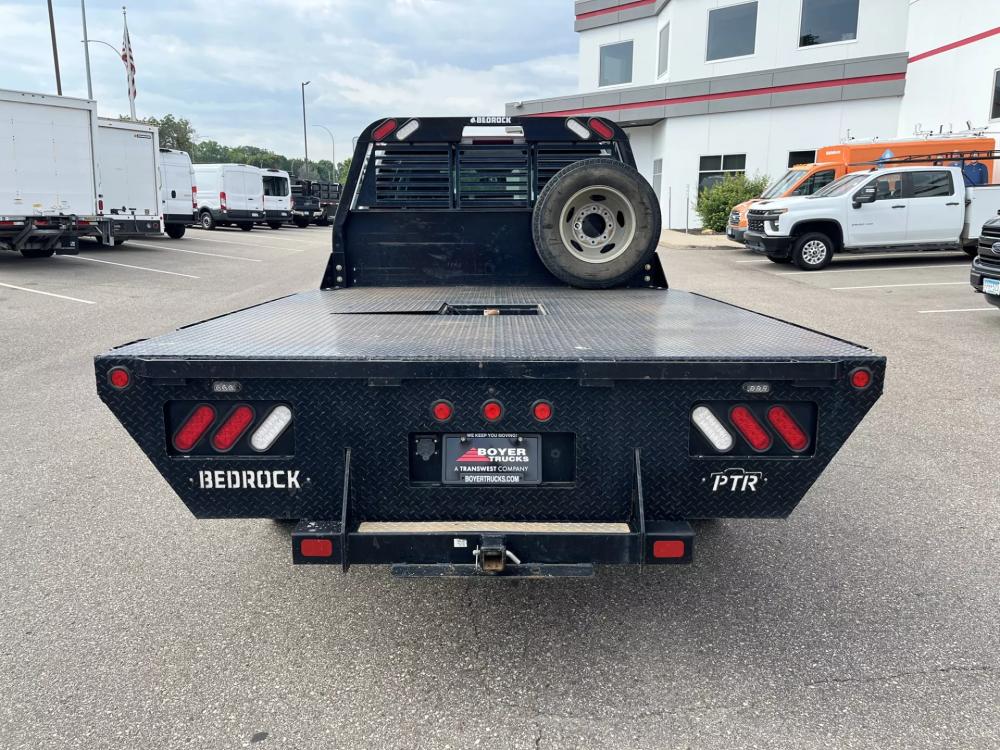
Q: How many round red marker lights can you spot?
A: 5